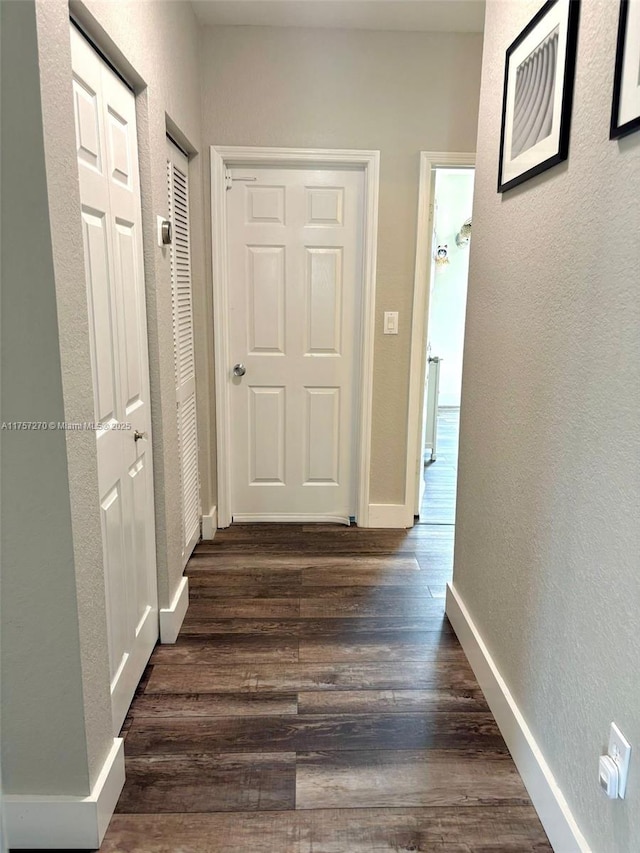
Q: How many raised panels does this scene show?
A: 12